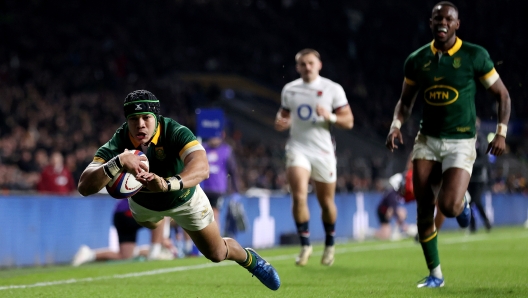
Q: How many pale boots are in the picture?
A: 2